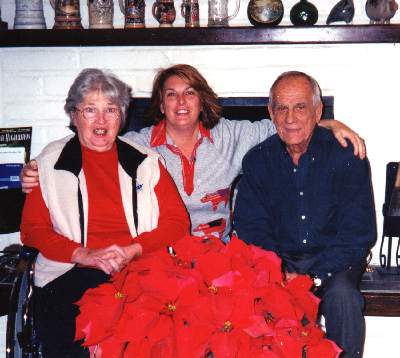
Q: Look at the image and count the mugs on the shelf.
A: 7